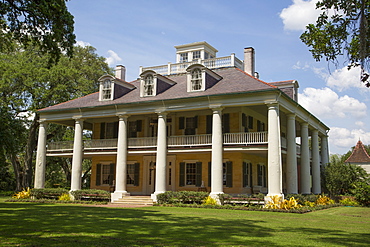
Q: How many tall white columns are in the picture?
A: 10